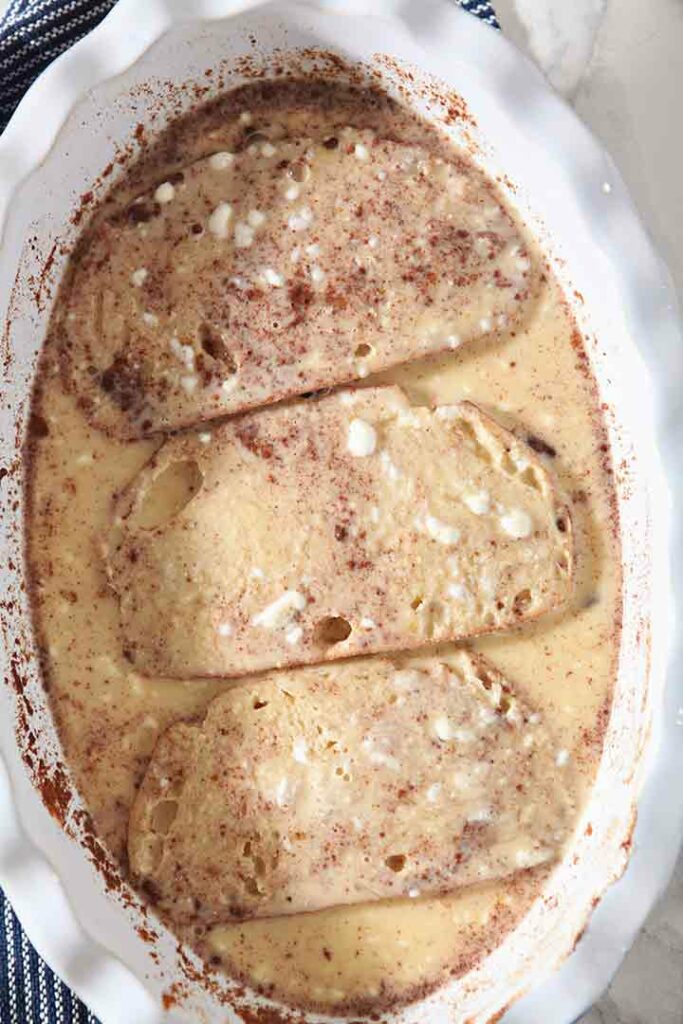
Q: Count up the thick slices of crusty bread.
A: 3